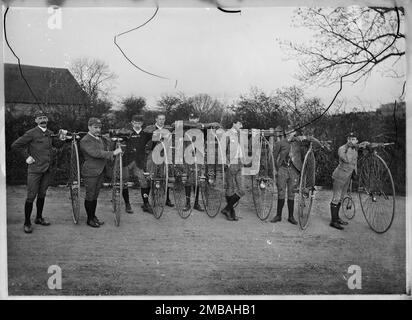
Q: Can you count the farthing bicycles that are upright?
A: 8